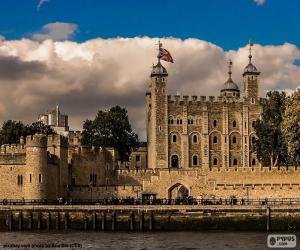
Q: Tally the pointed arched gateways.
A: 1